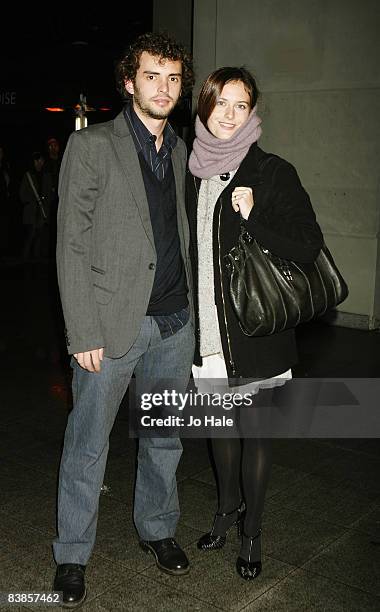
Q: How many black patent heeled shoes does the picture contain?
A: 2